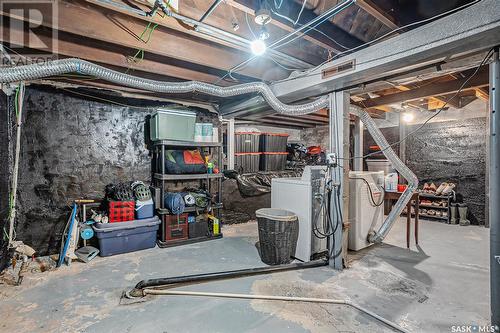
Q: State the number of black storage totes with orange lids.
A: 4